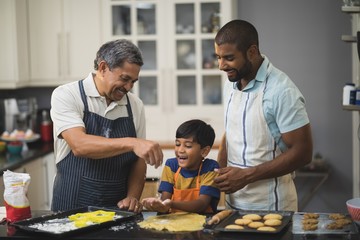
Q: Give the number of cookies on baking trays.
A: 13